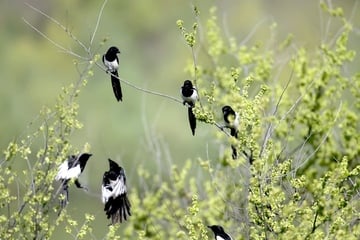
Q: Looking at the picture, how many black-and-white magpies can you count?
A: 6